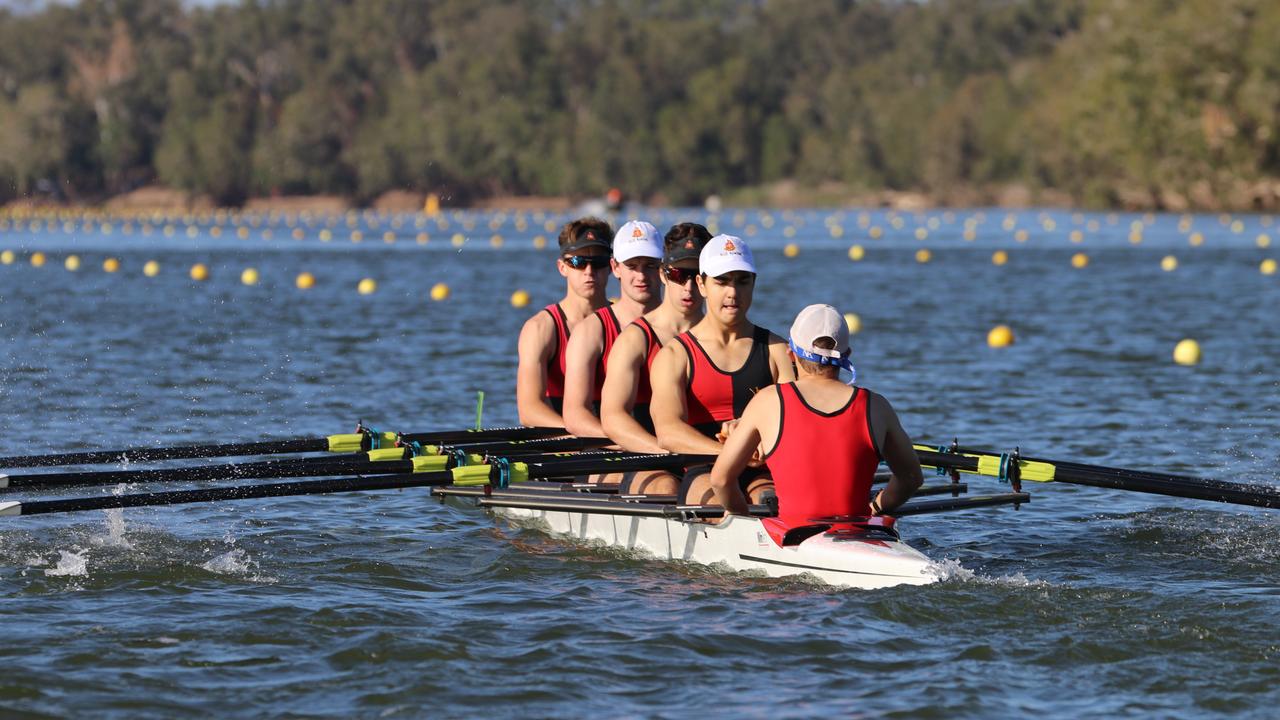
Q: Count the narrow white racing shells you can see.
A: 1